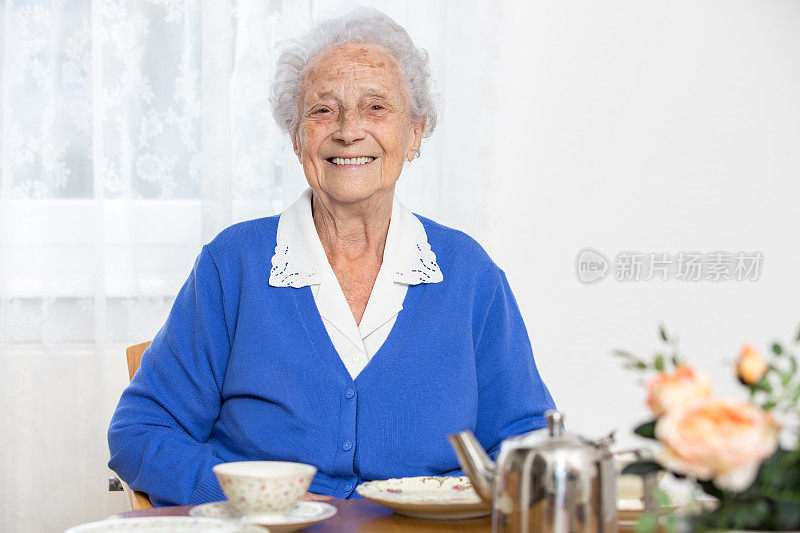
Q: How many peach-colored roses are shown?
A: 3